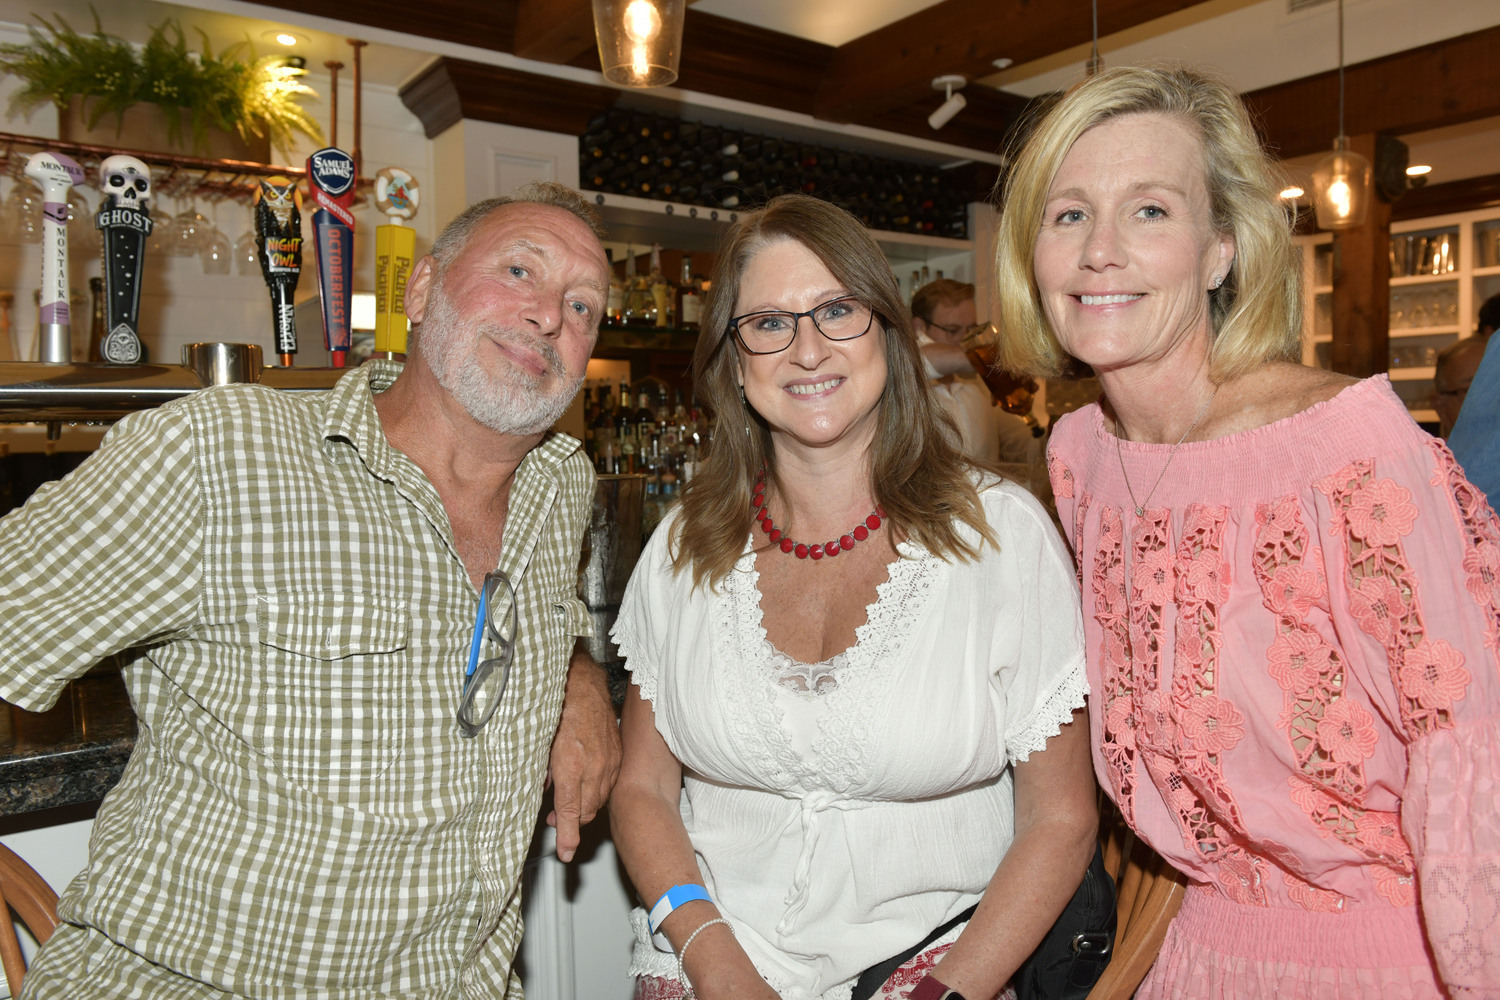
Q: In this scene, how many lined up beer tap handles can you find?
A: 5